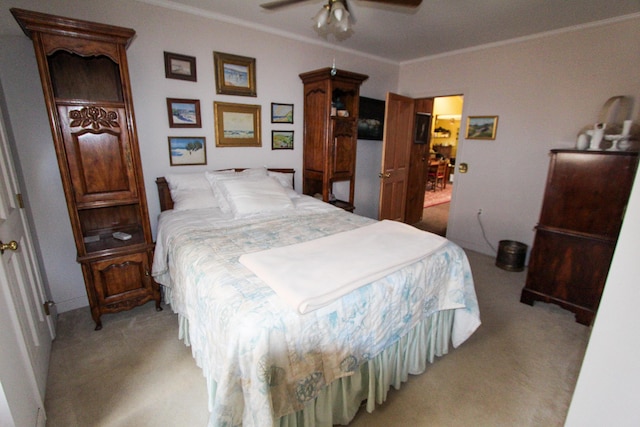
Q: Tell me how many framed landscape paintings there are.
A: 8